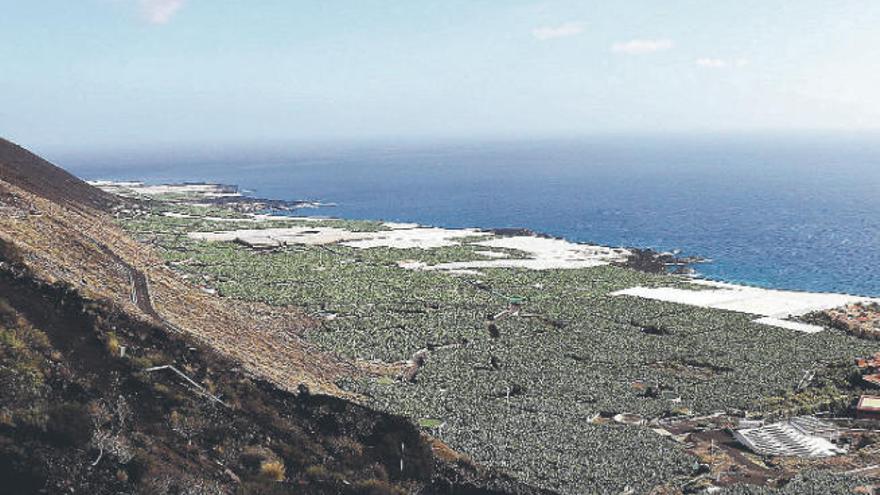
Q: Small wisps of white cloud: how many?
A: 4